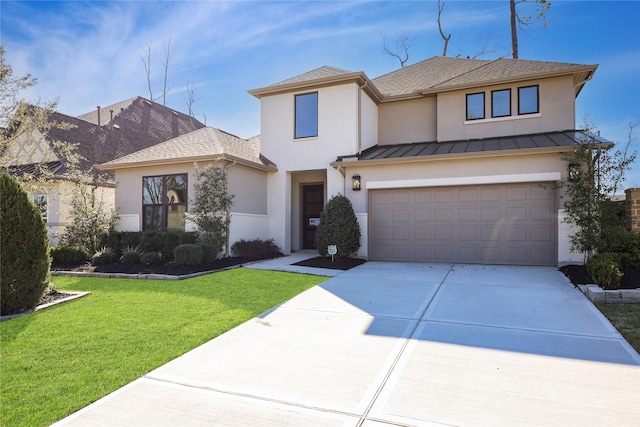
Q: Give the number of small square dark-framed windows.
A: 3